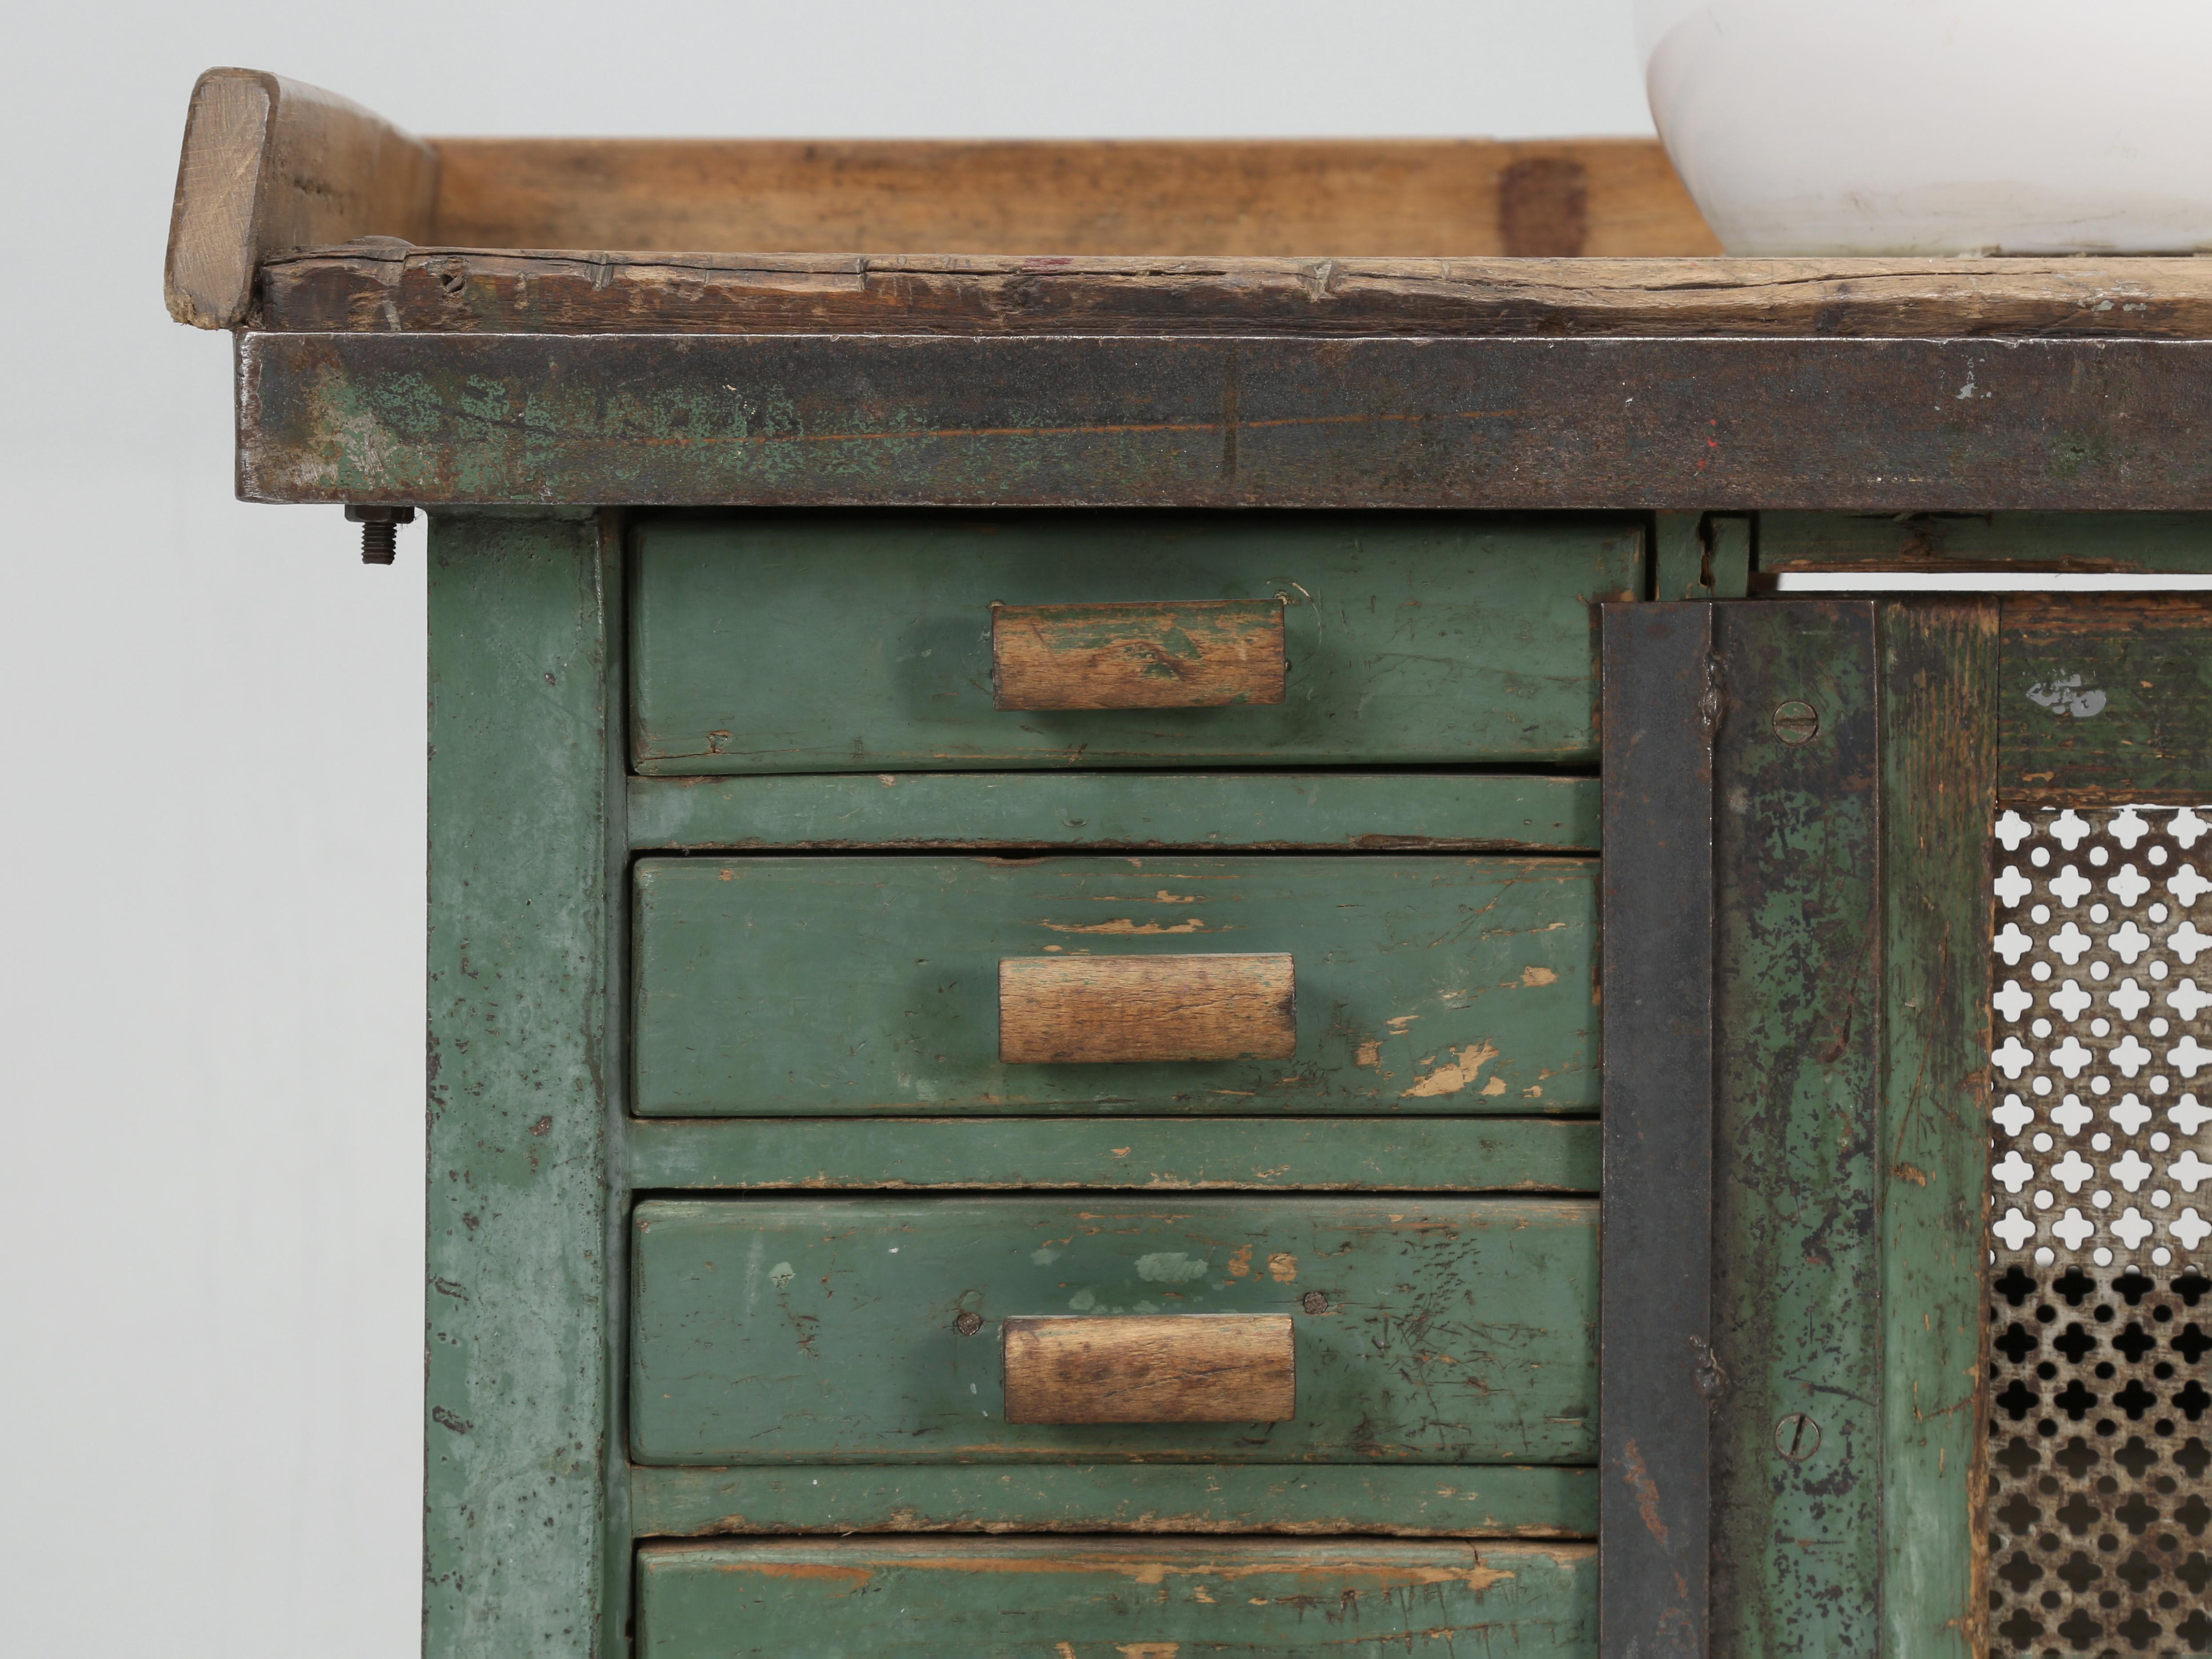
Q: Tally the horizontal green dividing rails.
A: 3